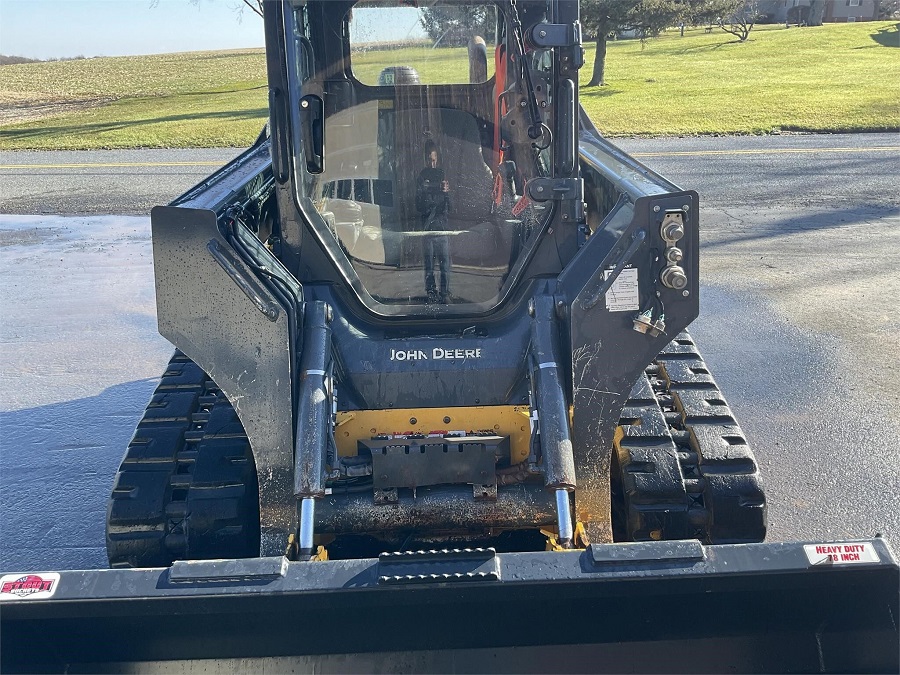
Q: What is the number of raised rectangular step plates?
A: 3